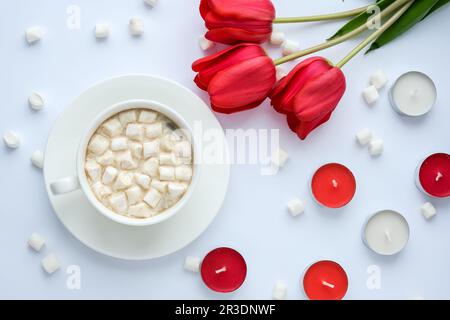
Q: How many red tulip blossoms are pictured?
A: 3